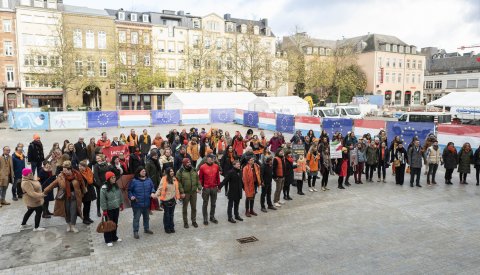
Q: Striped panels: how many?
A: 7